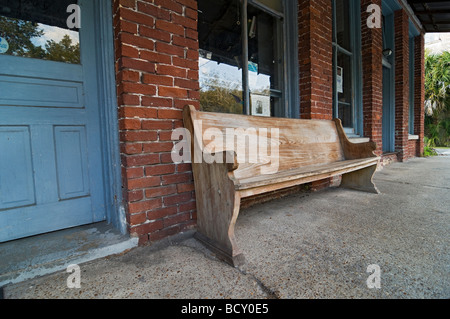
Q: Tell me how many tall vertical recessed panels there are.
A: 2